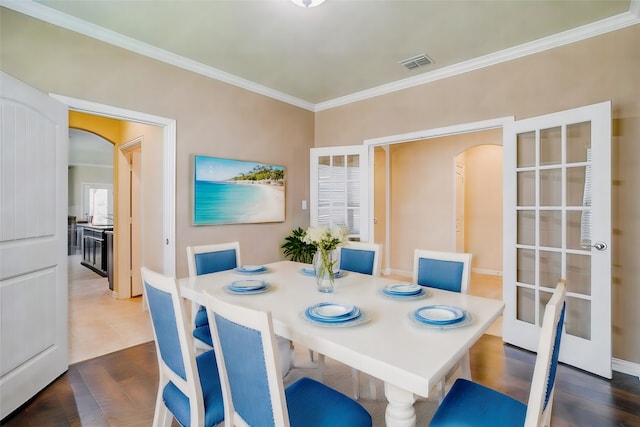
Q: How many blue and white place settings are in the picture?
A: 6